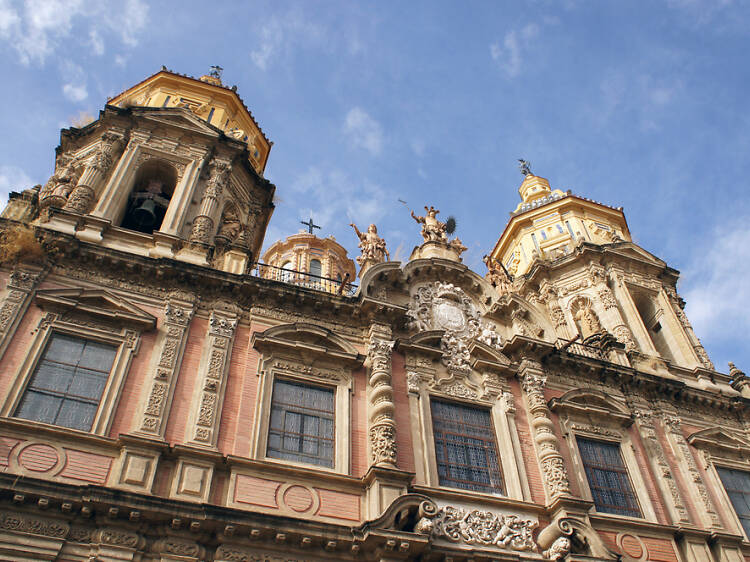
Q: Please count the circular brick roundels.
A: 3